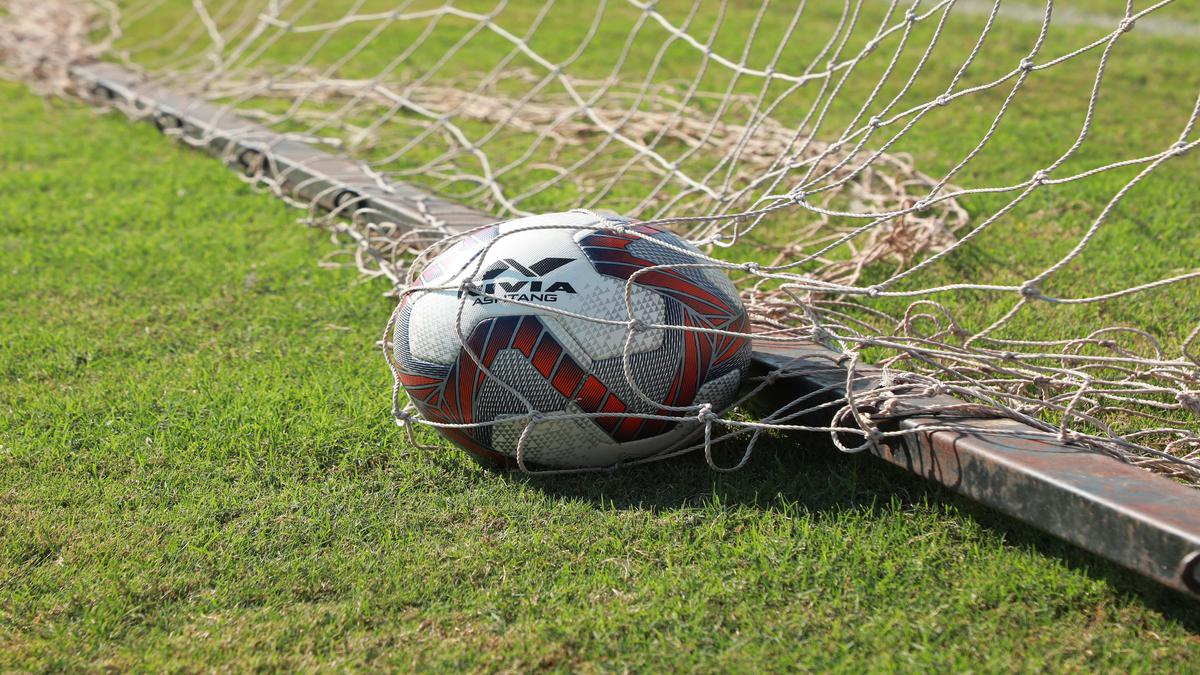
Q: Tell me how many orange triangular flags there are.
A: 0